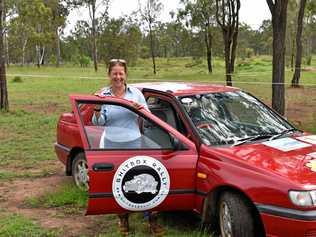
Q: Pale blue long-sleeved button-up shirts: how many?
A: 1